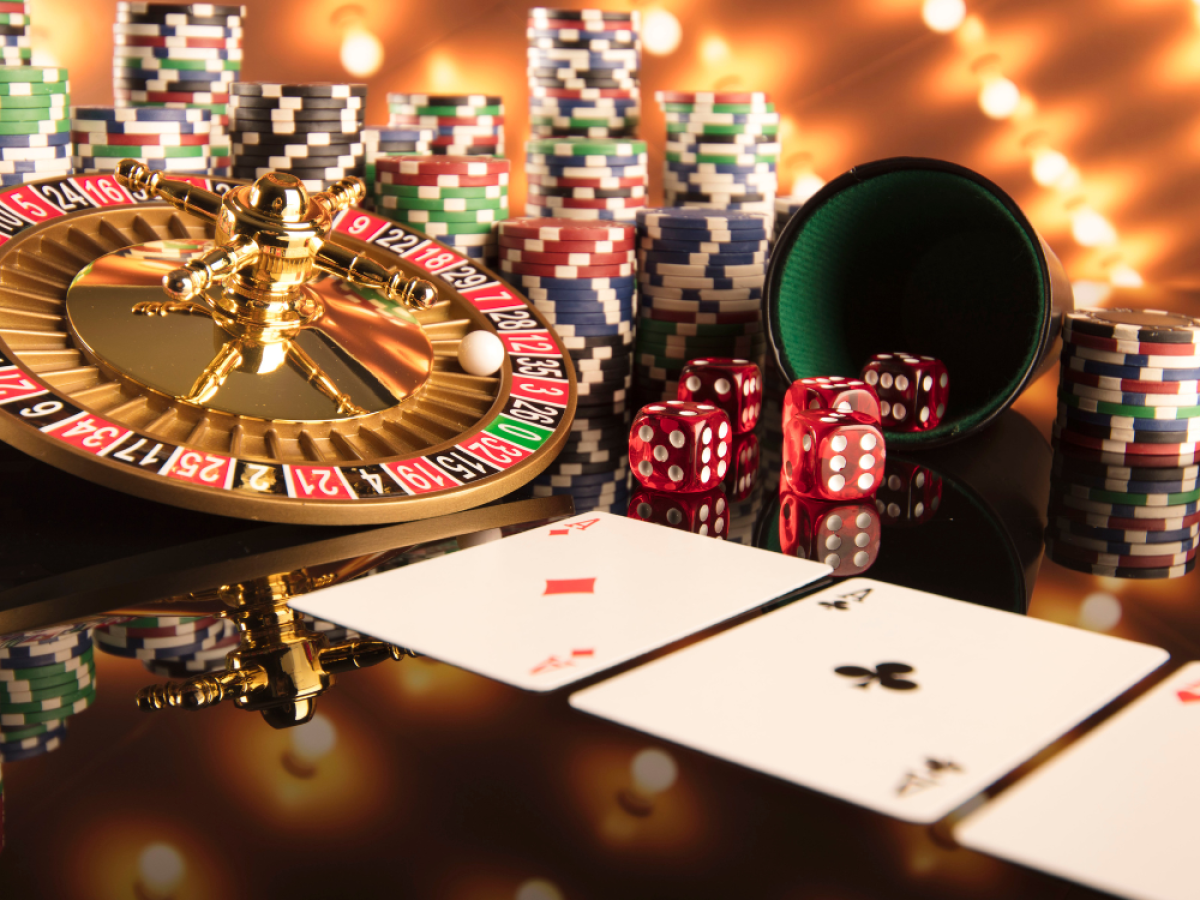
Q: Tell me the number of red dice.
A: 5